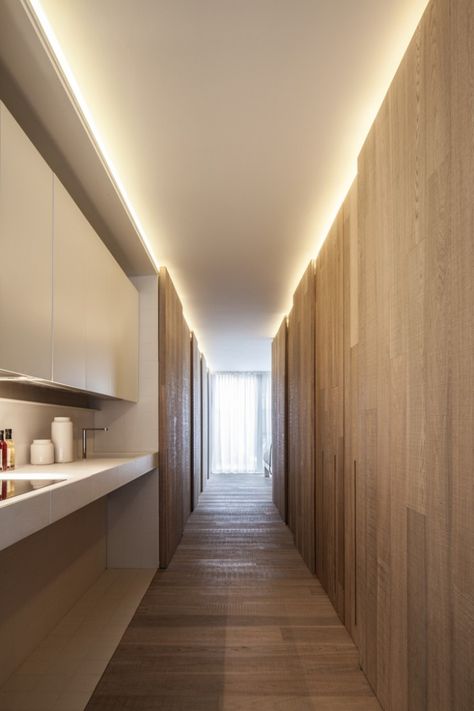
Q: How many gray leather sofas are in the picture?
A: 0